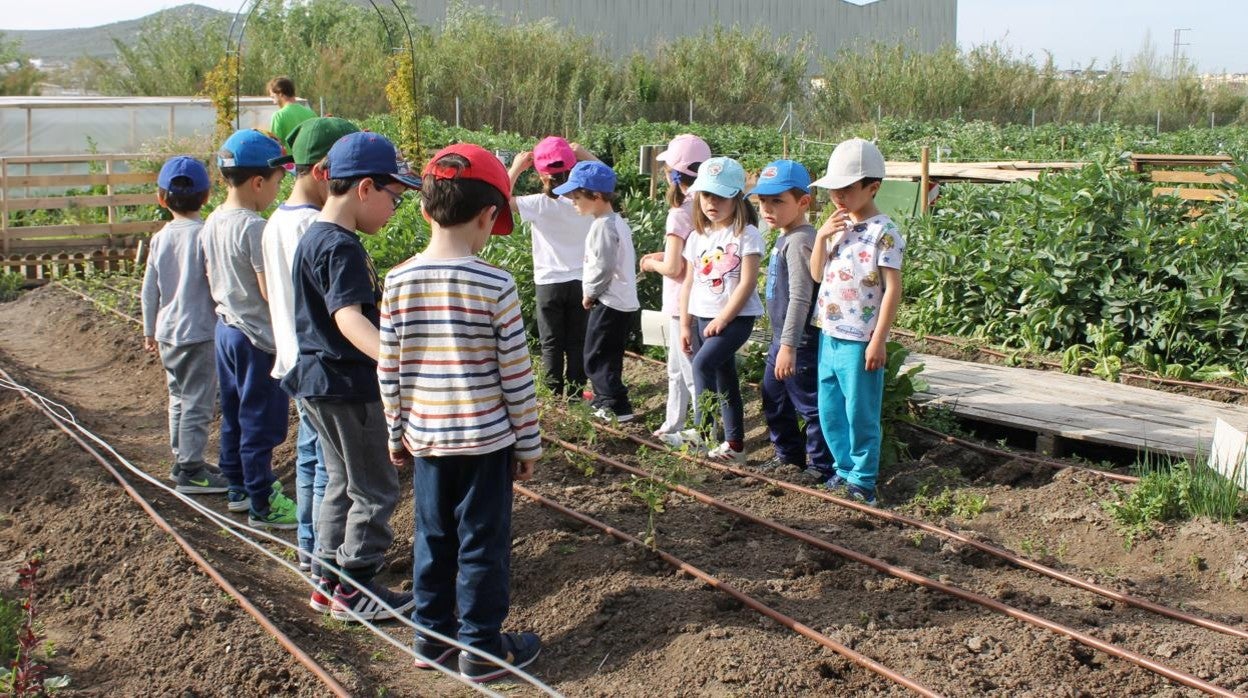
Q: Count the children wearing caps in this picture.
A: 11